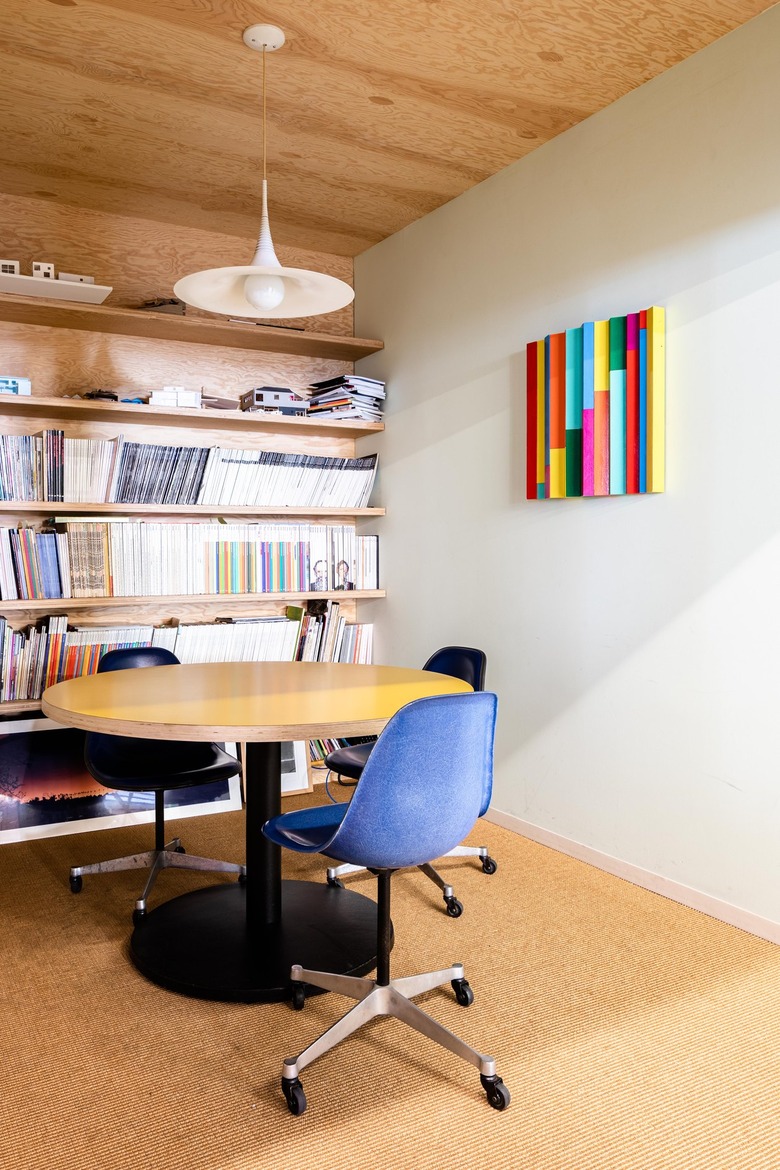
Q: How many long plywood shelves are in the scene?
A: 5